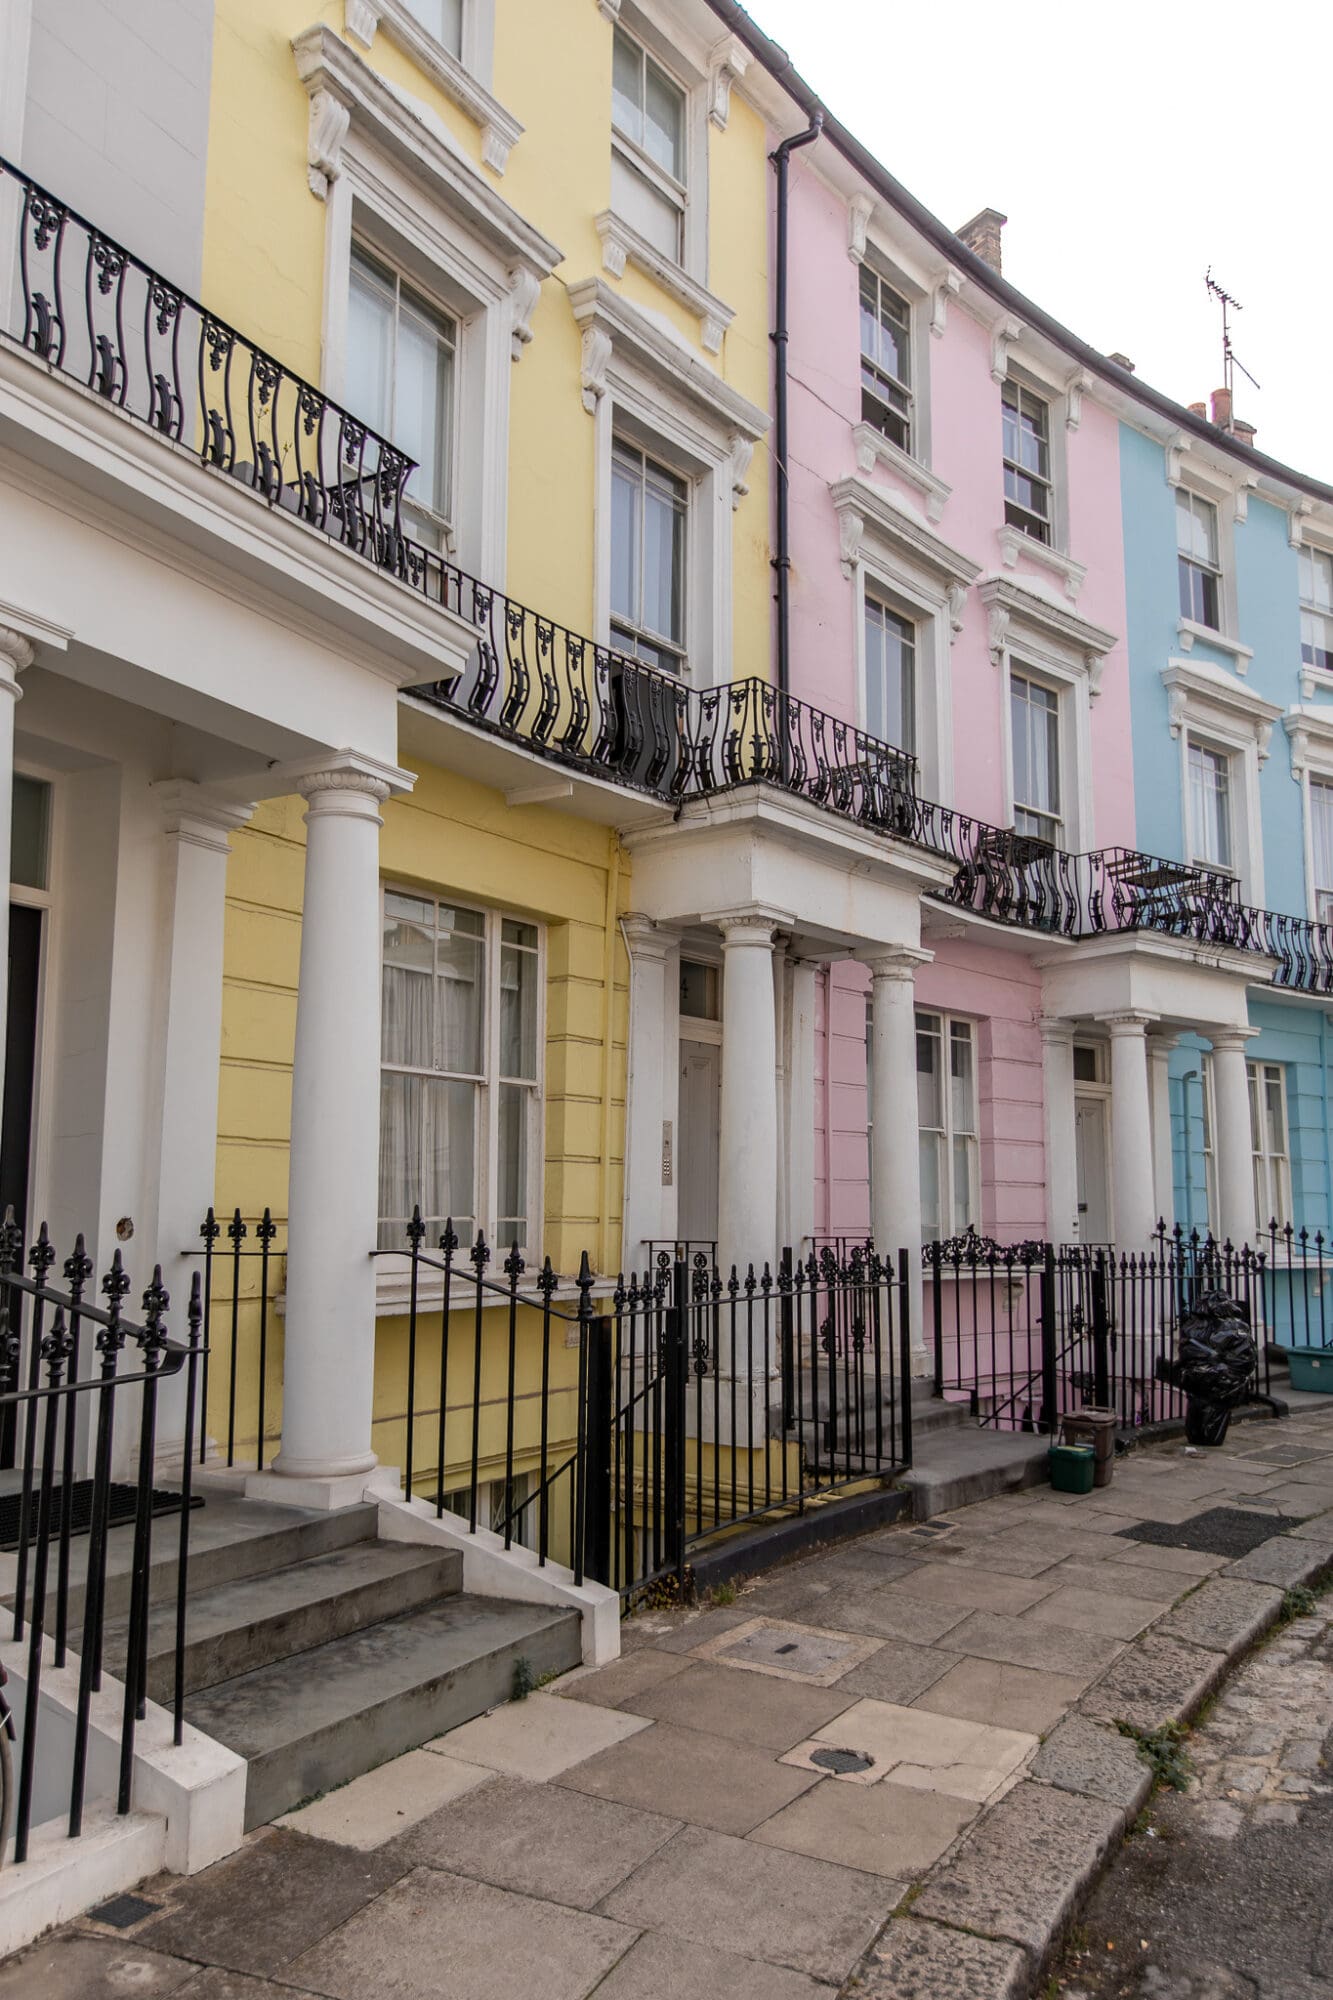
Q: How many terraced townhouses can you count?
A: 4